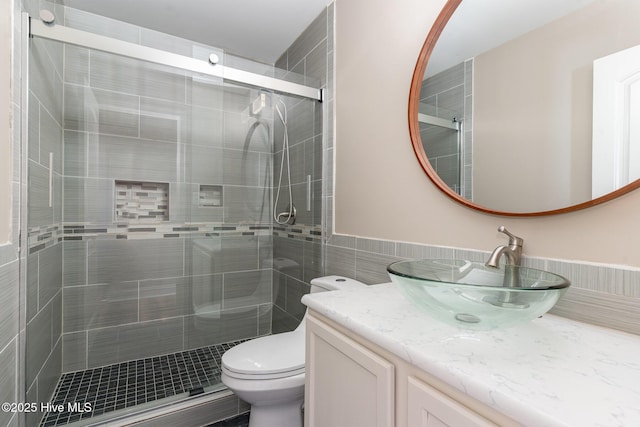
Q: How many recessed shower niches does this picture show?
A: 2